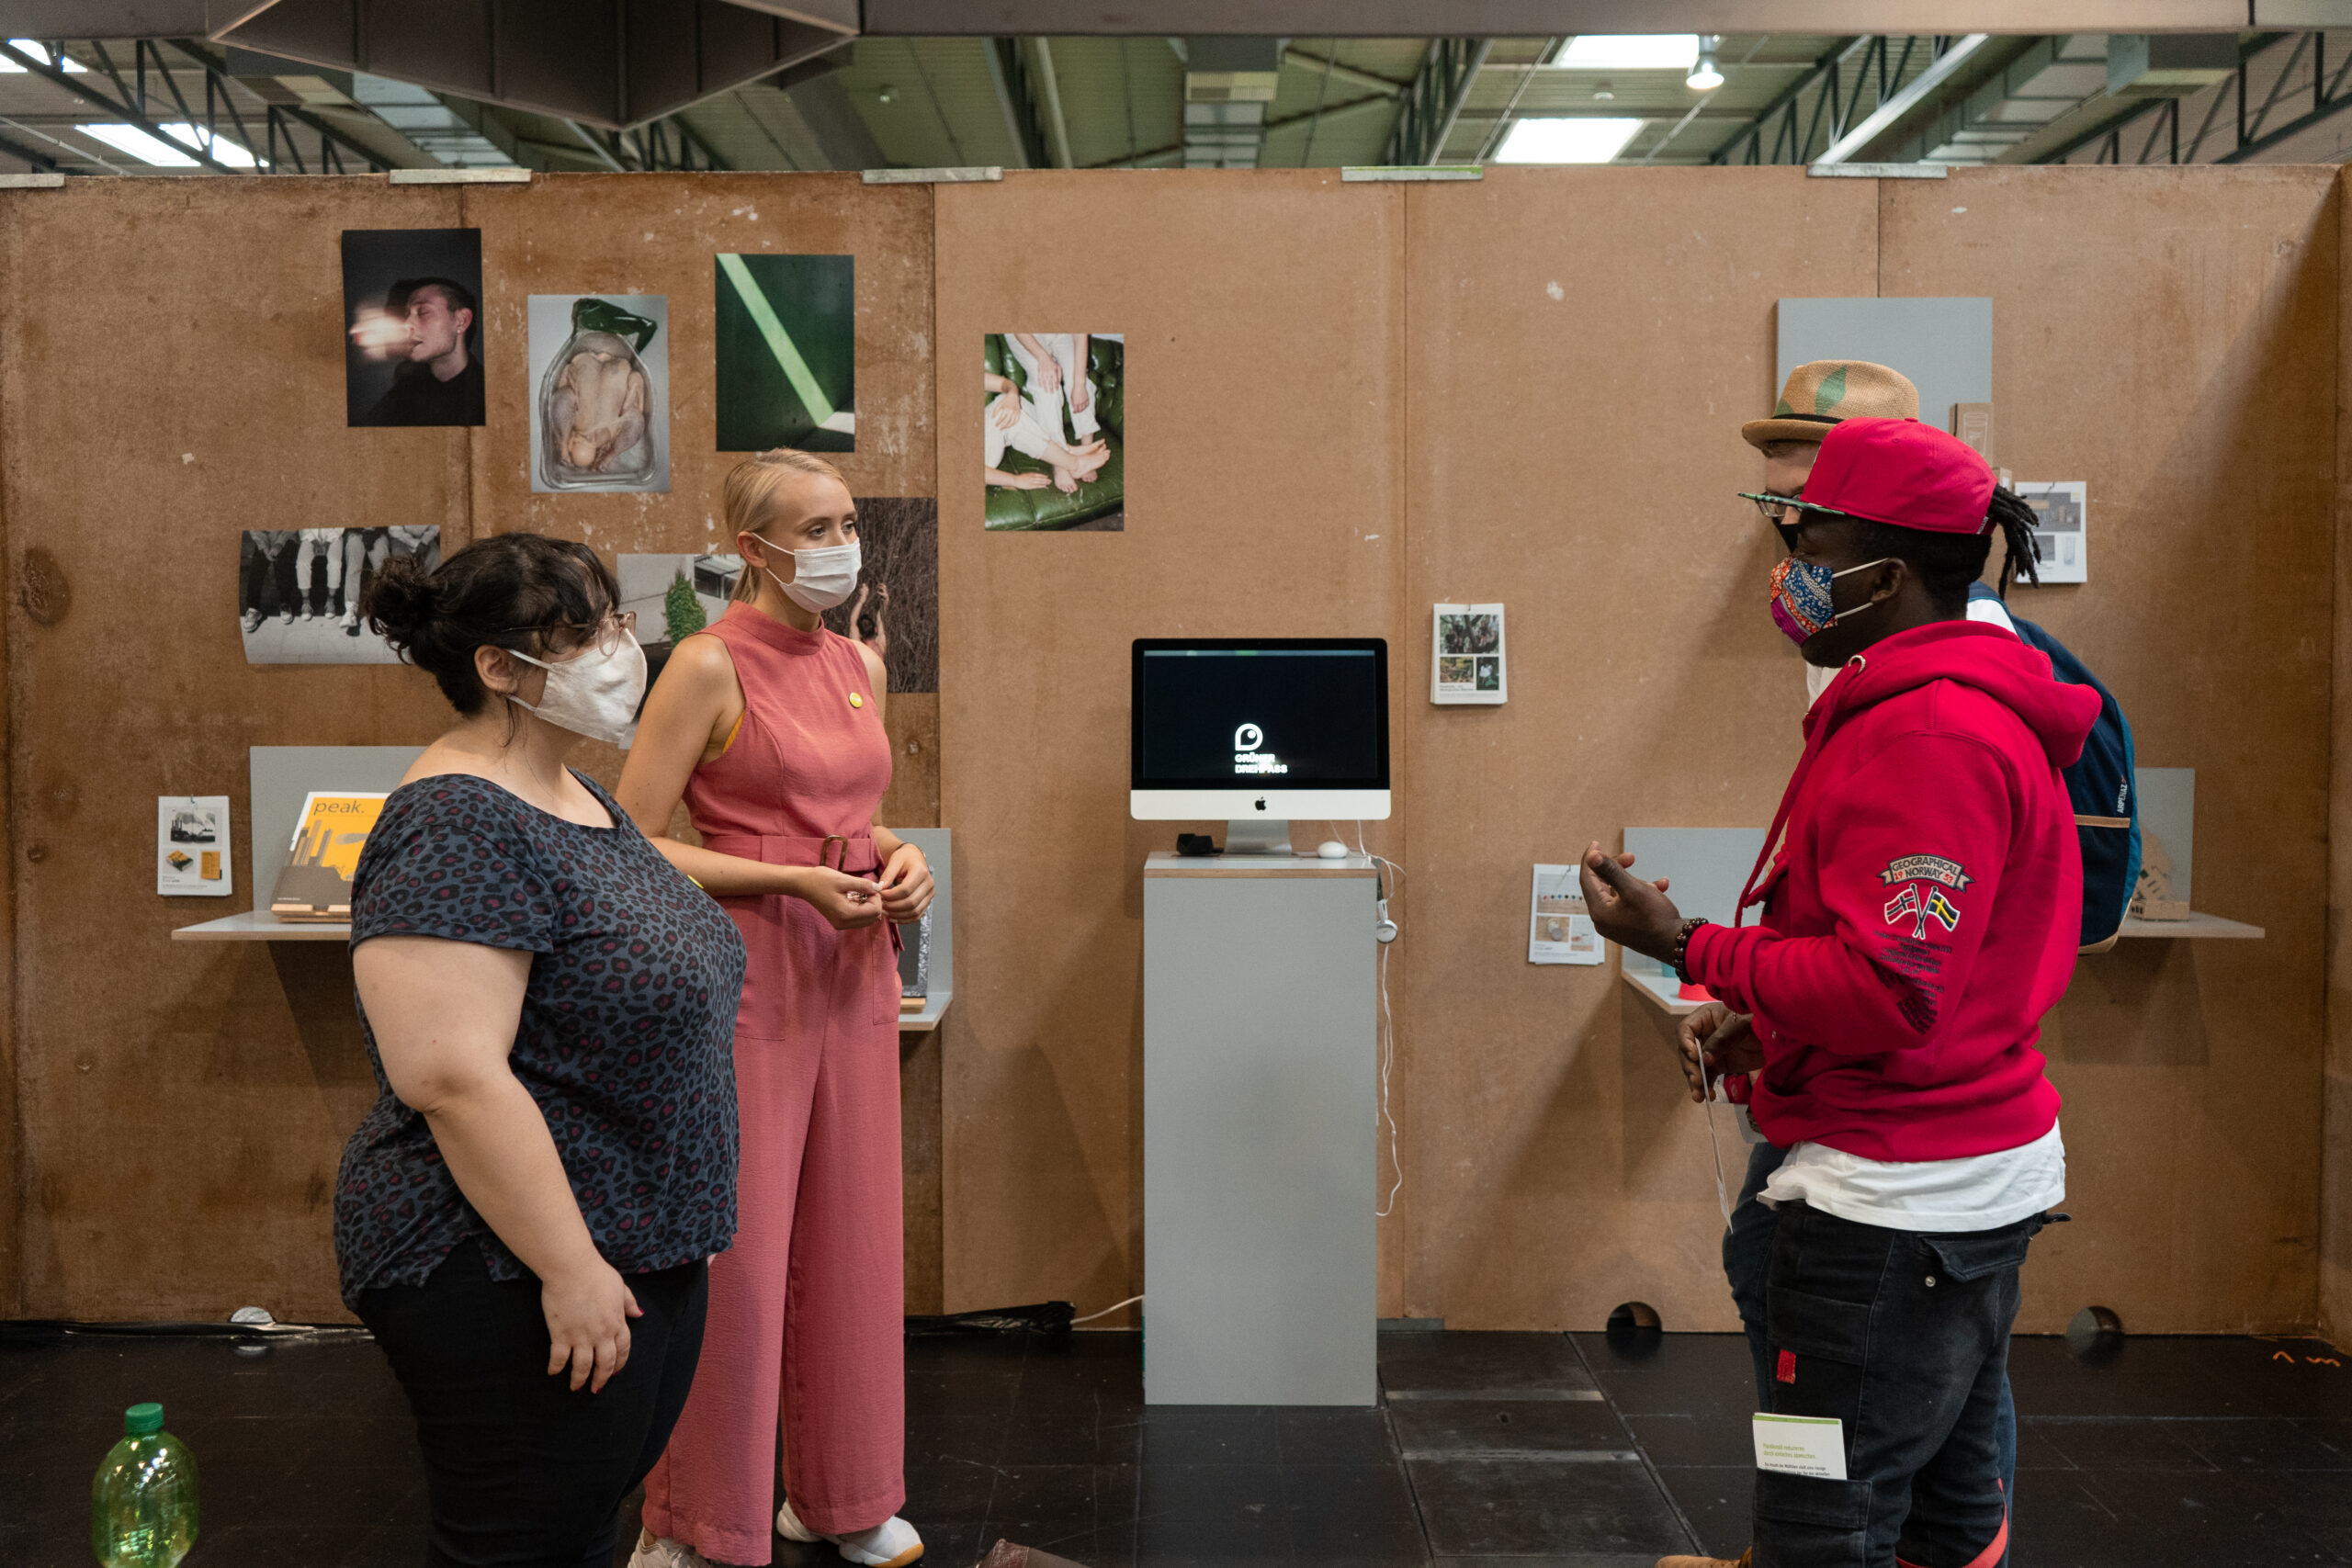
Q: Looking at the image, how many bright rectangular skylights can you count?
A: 4